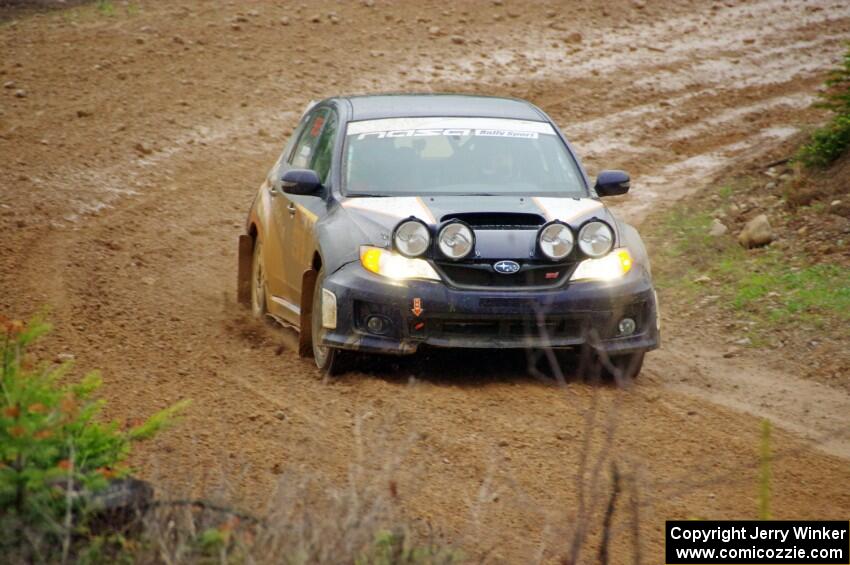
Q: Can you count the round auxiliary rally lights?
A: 4